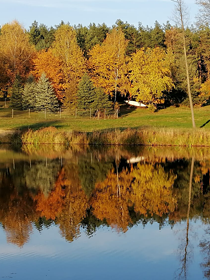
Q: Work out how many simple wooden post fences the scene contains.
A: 1